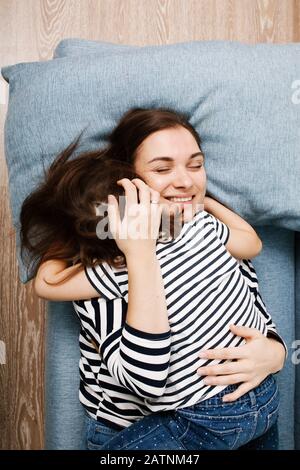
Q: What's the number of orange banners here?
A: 0